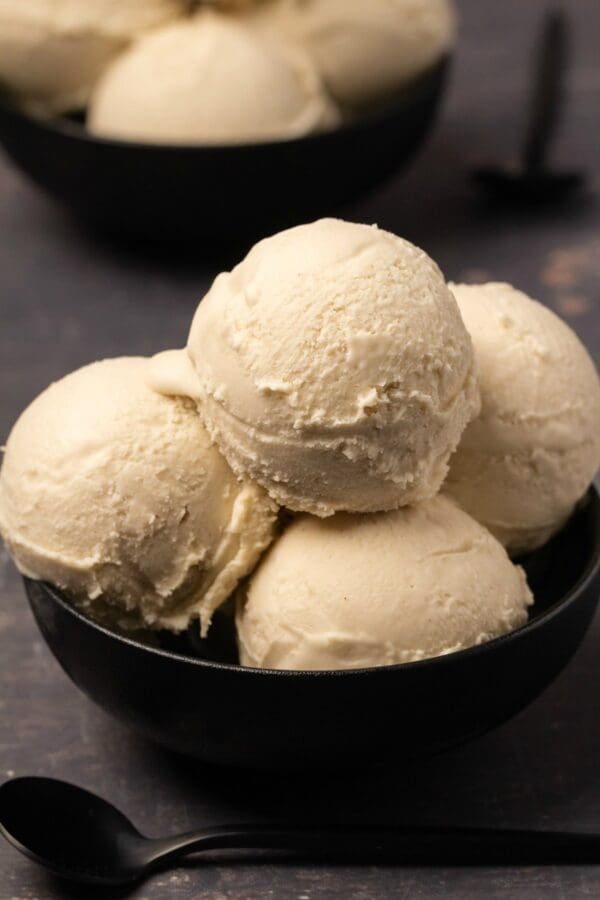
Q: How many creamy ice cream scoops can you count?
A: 7